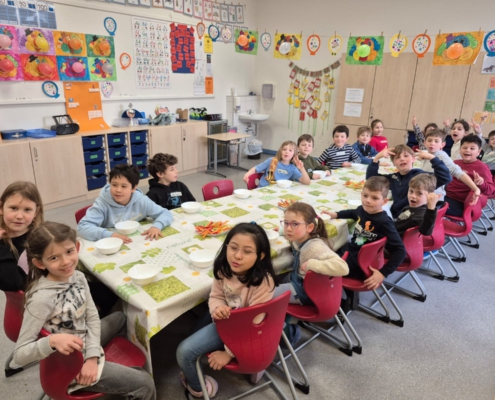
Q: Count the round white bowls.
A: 12